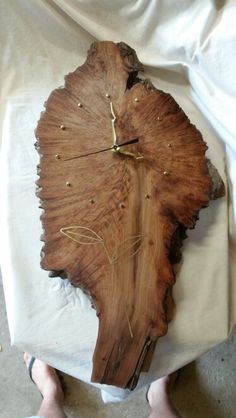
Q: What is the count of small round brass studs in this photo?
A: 12